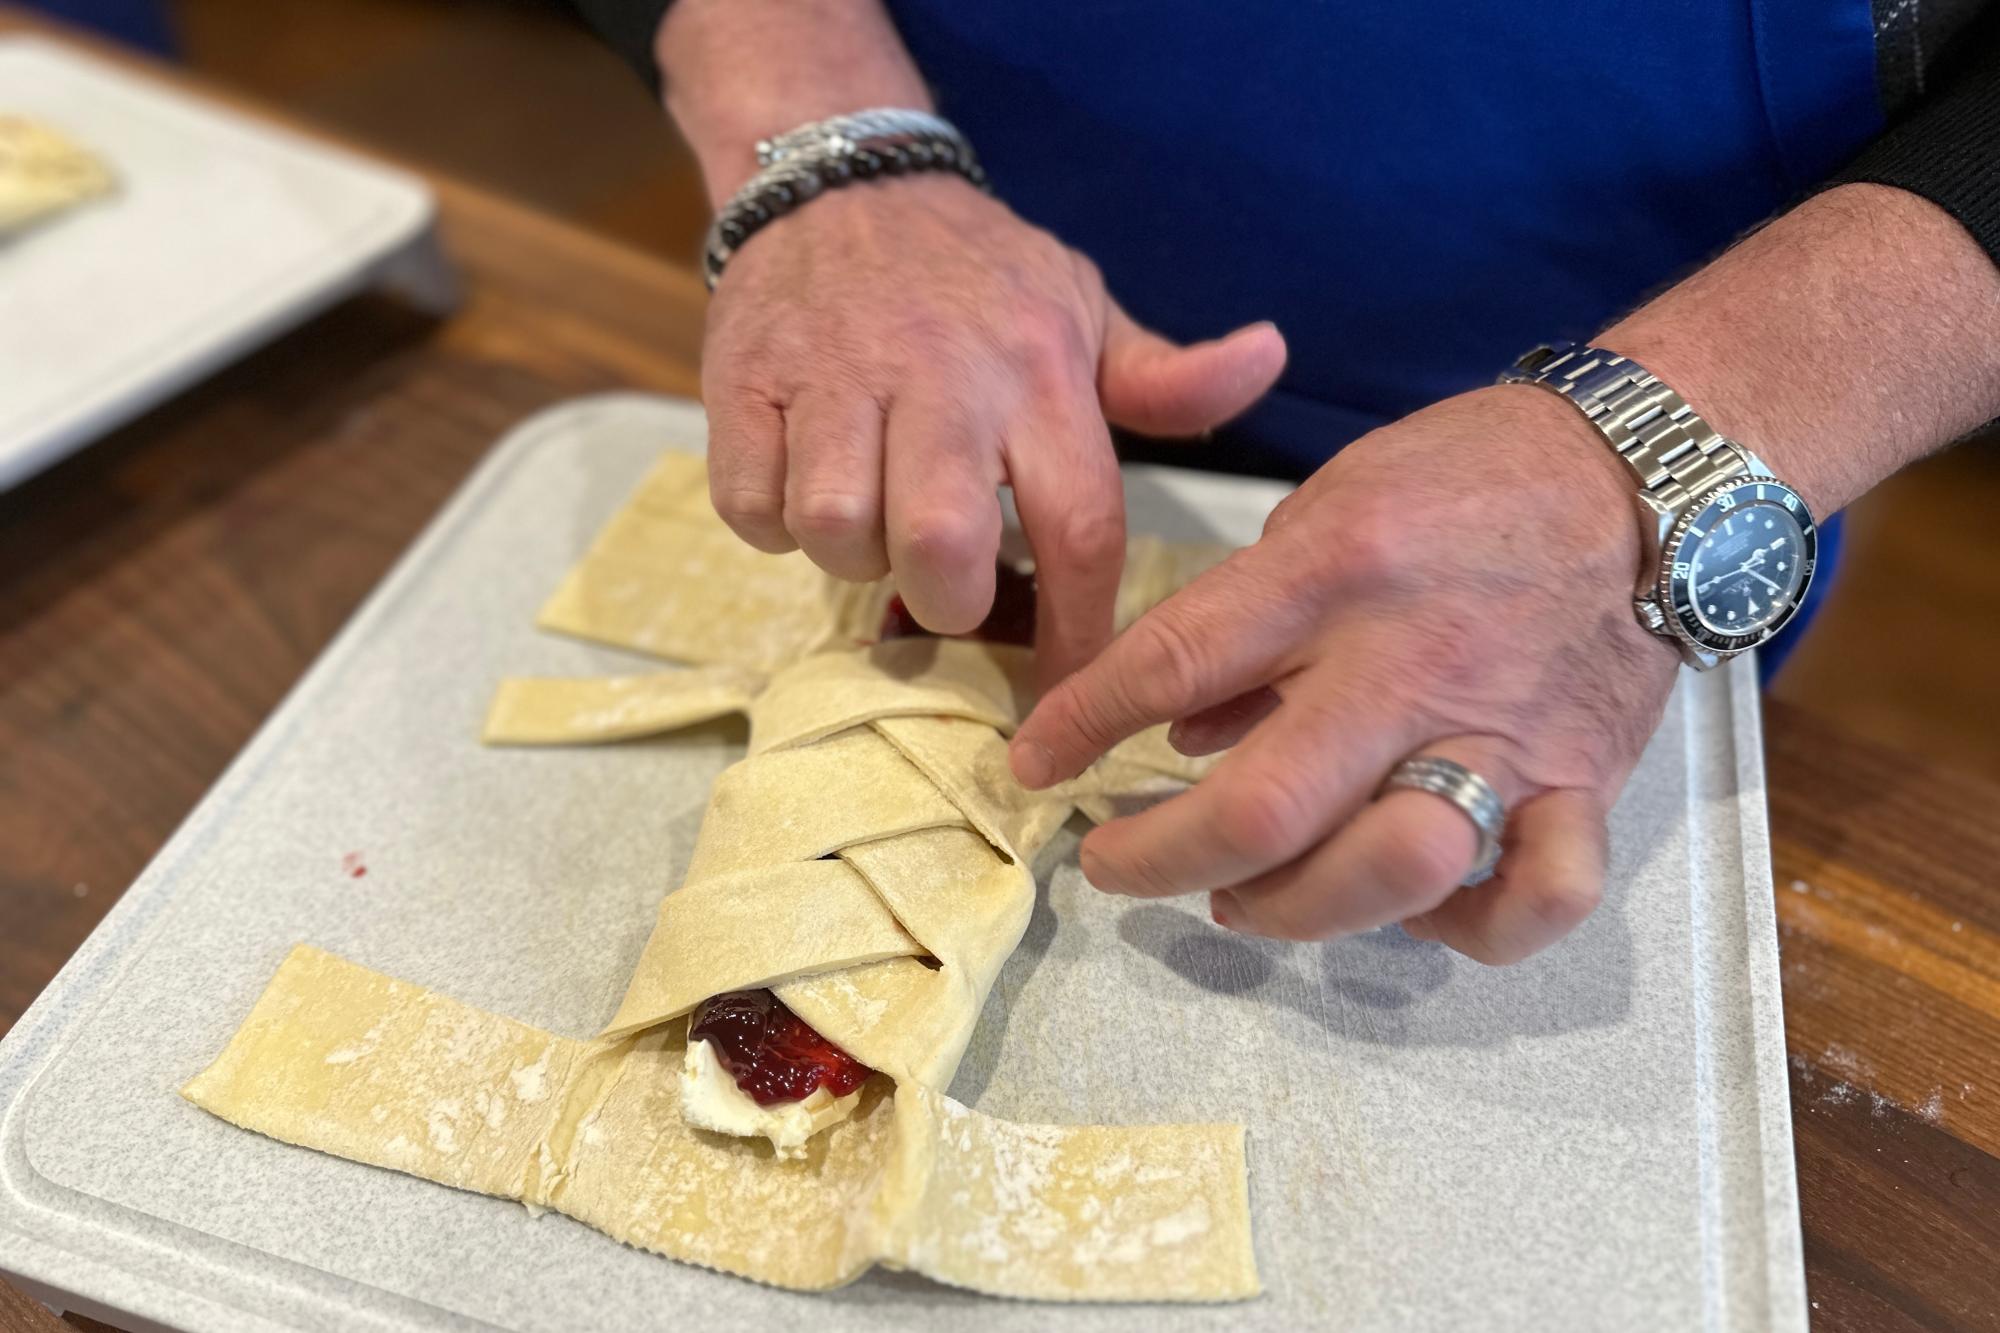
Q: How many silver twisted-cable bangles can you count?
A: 1